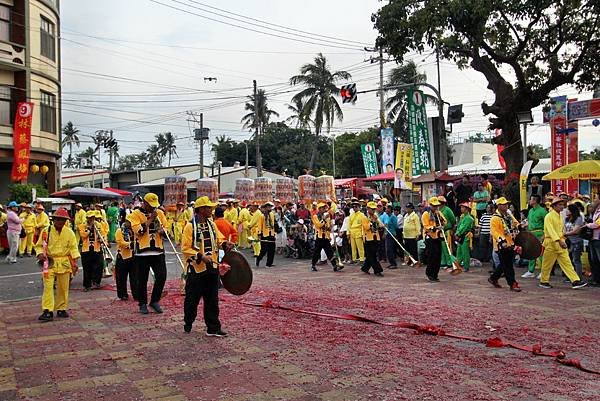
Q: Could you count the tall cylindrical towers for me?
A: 7